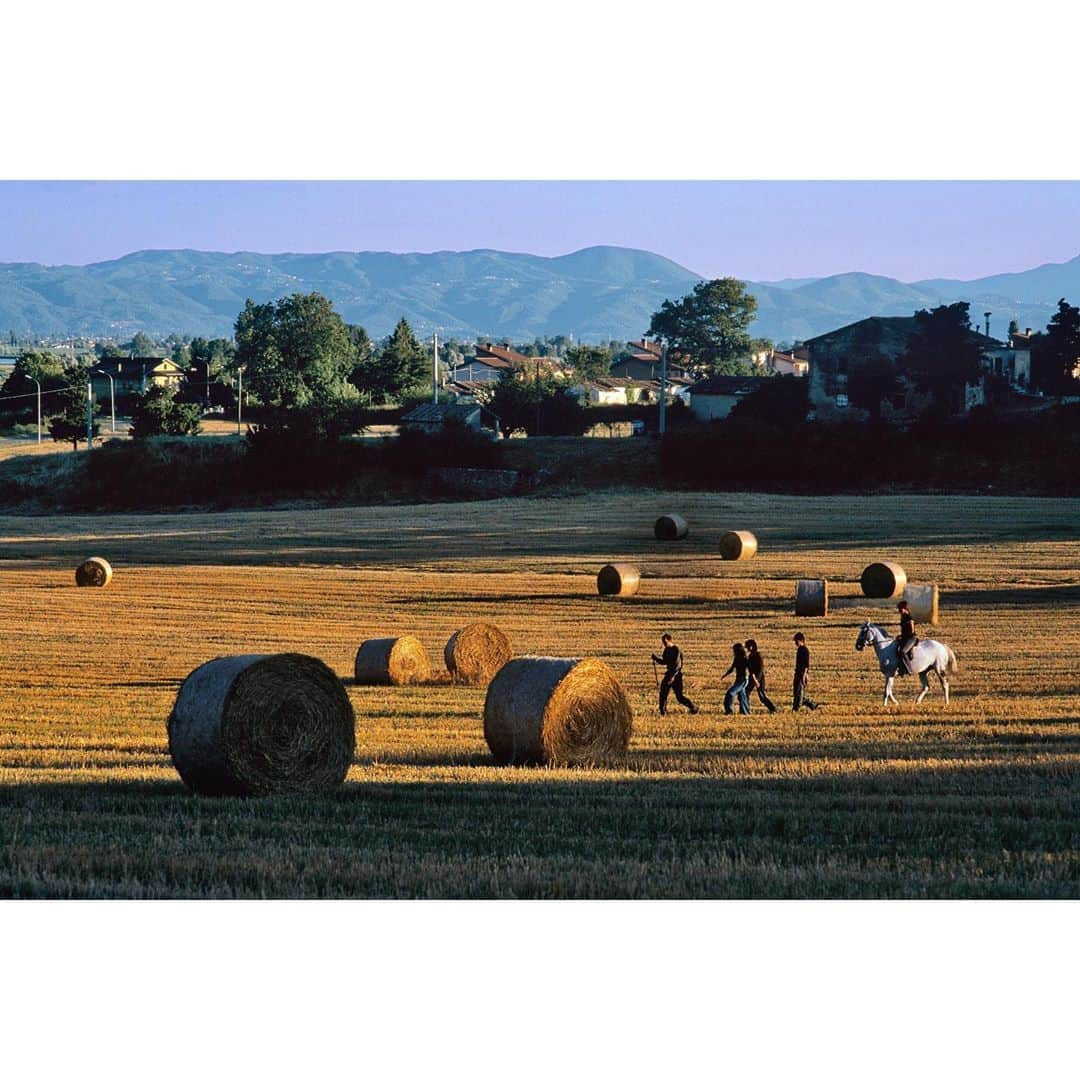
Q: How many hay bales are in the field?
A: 11